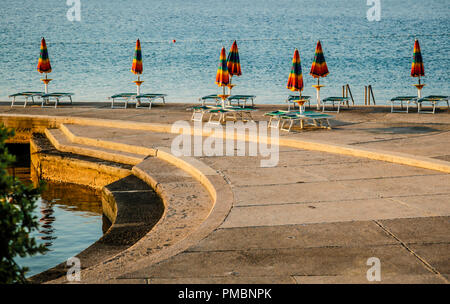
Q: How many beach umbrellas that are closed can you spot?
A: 7